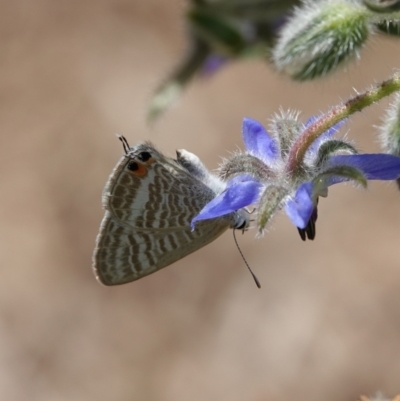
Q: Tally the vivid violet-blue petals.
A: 5